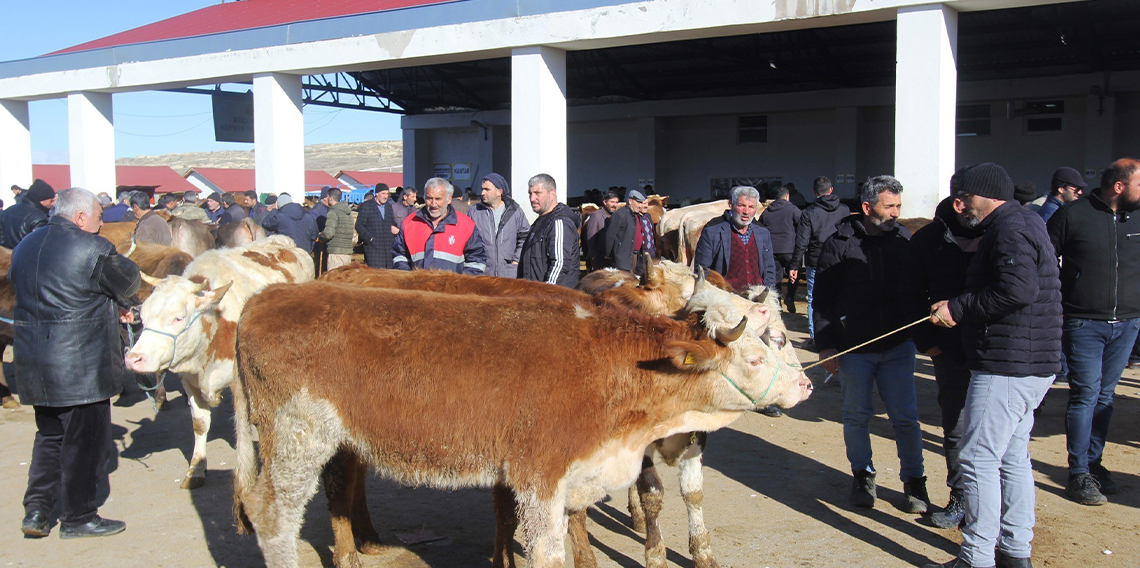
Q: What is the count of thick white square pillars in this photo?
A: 5